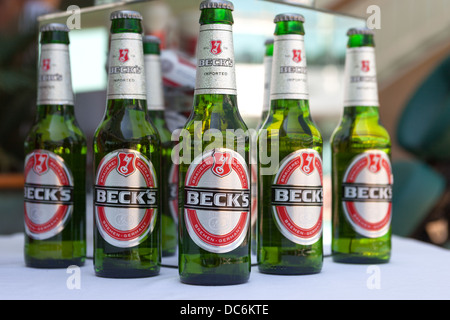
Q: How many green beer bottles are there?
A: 7